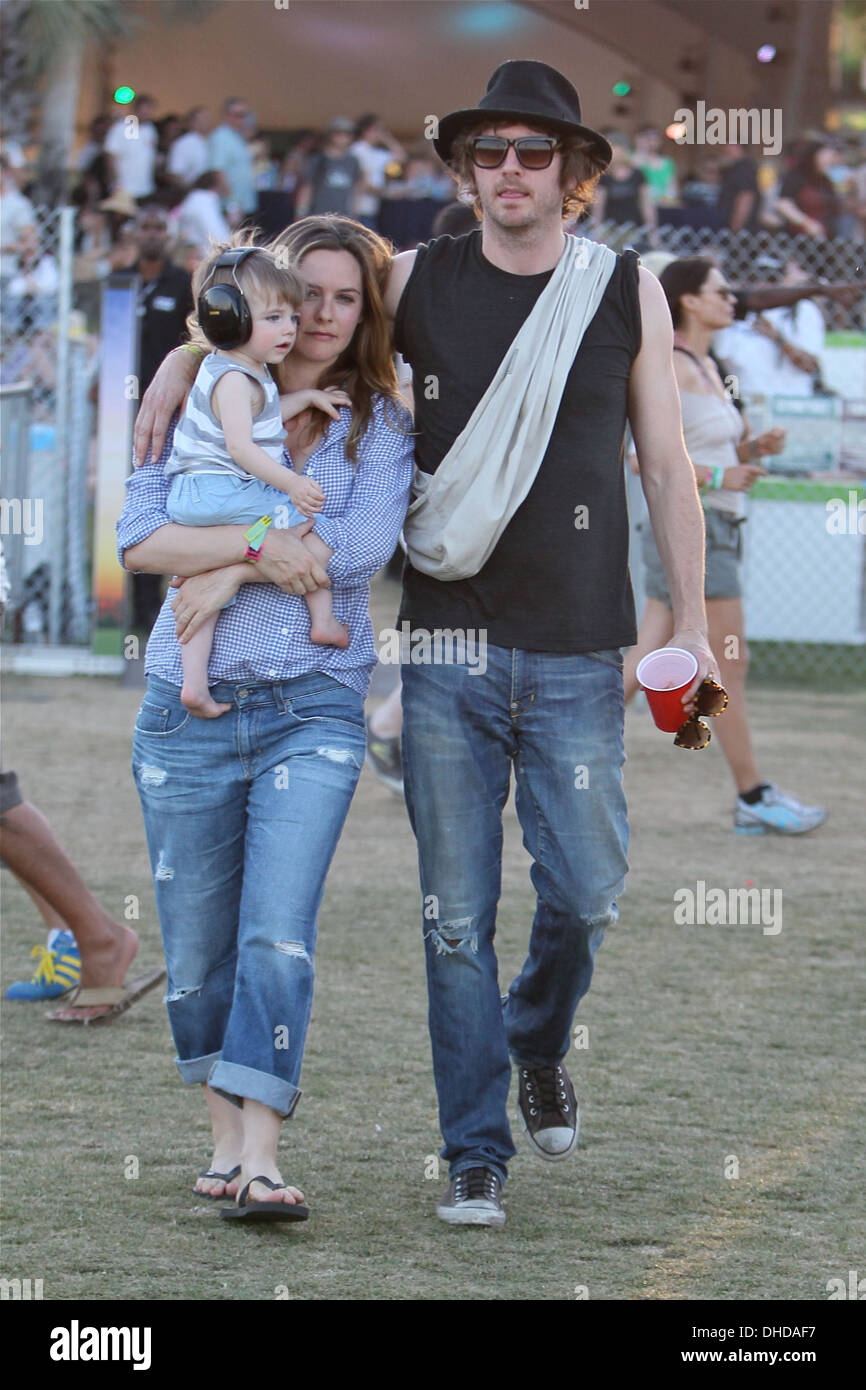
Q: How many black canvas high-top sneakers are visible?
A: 2